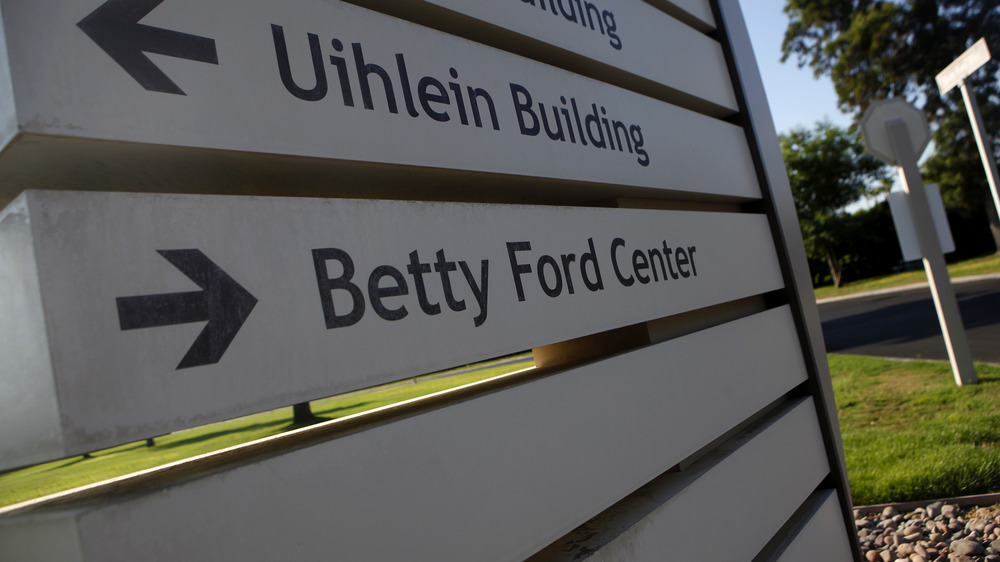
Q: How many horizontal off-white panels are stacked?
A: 7